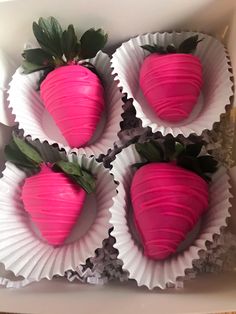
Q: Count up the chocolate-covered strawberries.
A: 4